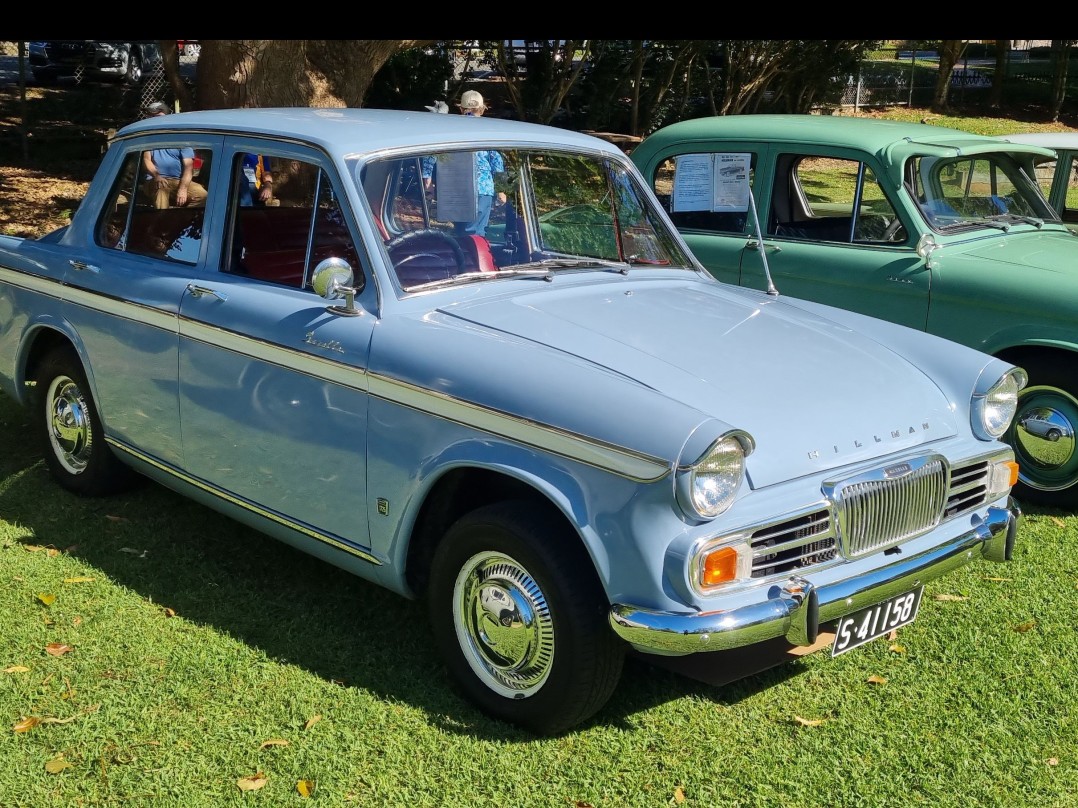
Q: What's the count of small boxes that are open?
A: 0